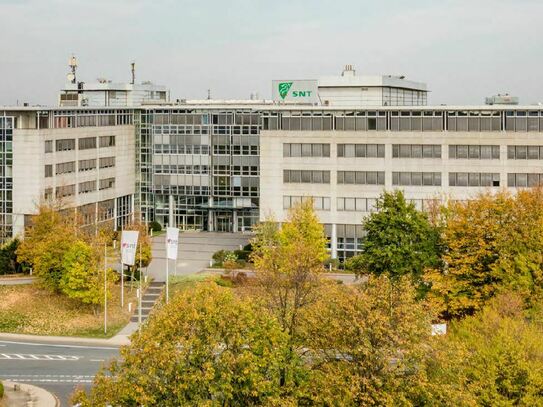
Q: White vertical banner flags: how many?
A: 2